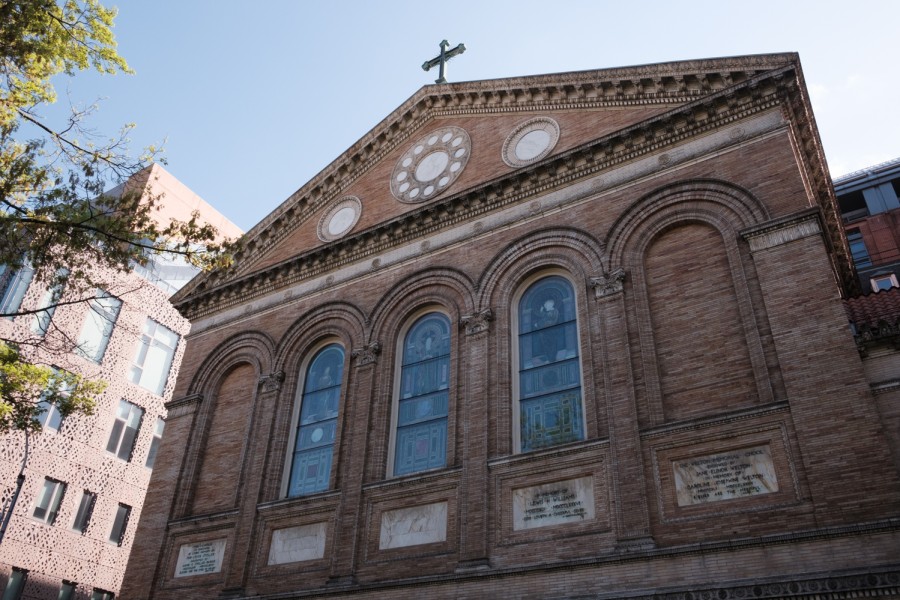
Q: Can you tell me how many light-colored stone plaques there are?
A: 5